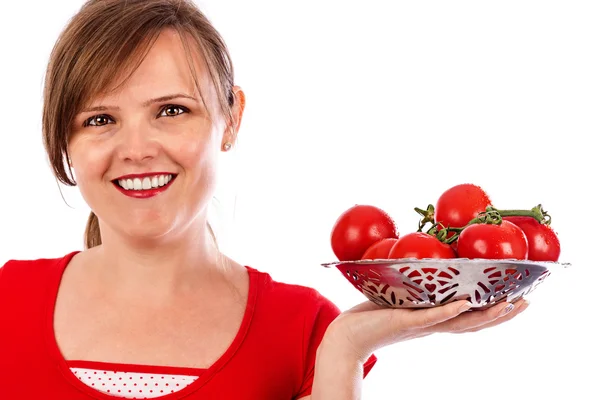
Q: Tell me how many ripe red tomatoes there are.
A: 6